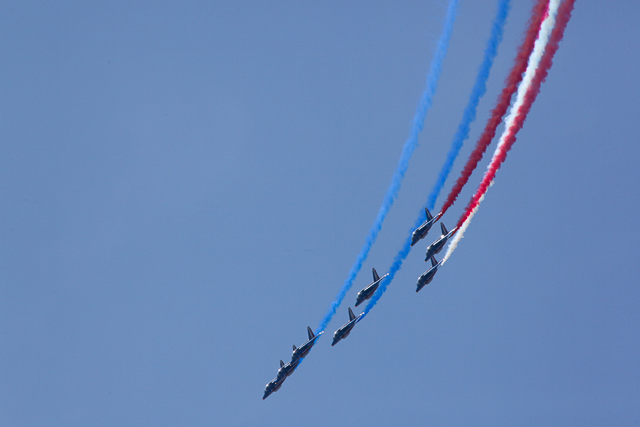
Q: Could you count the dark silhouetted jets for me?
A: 8